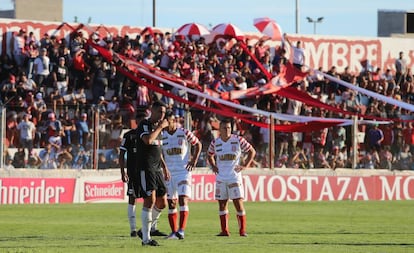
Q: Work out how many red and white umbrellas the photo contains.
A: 3